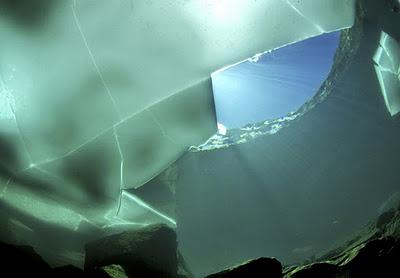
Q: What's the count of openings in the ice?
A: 1